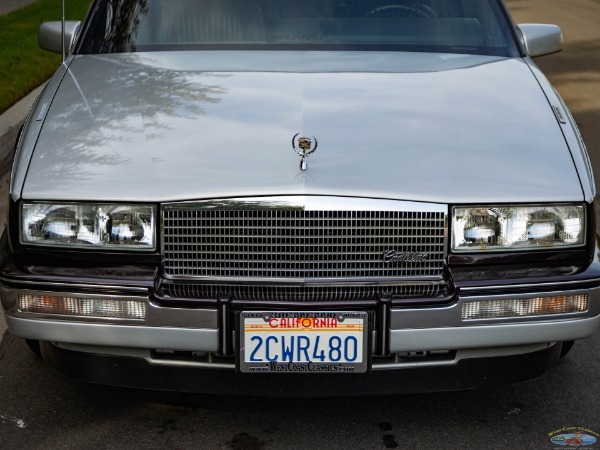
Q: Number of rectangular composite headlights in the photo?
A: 2